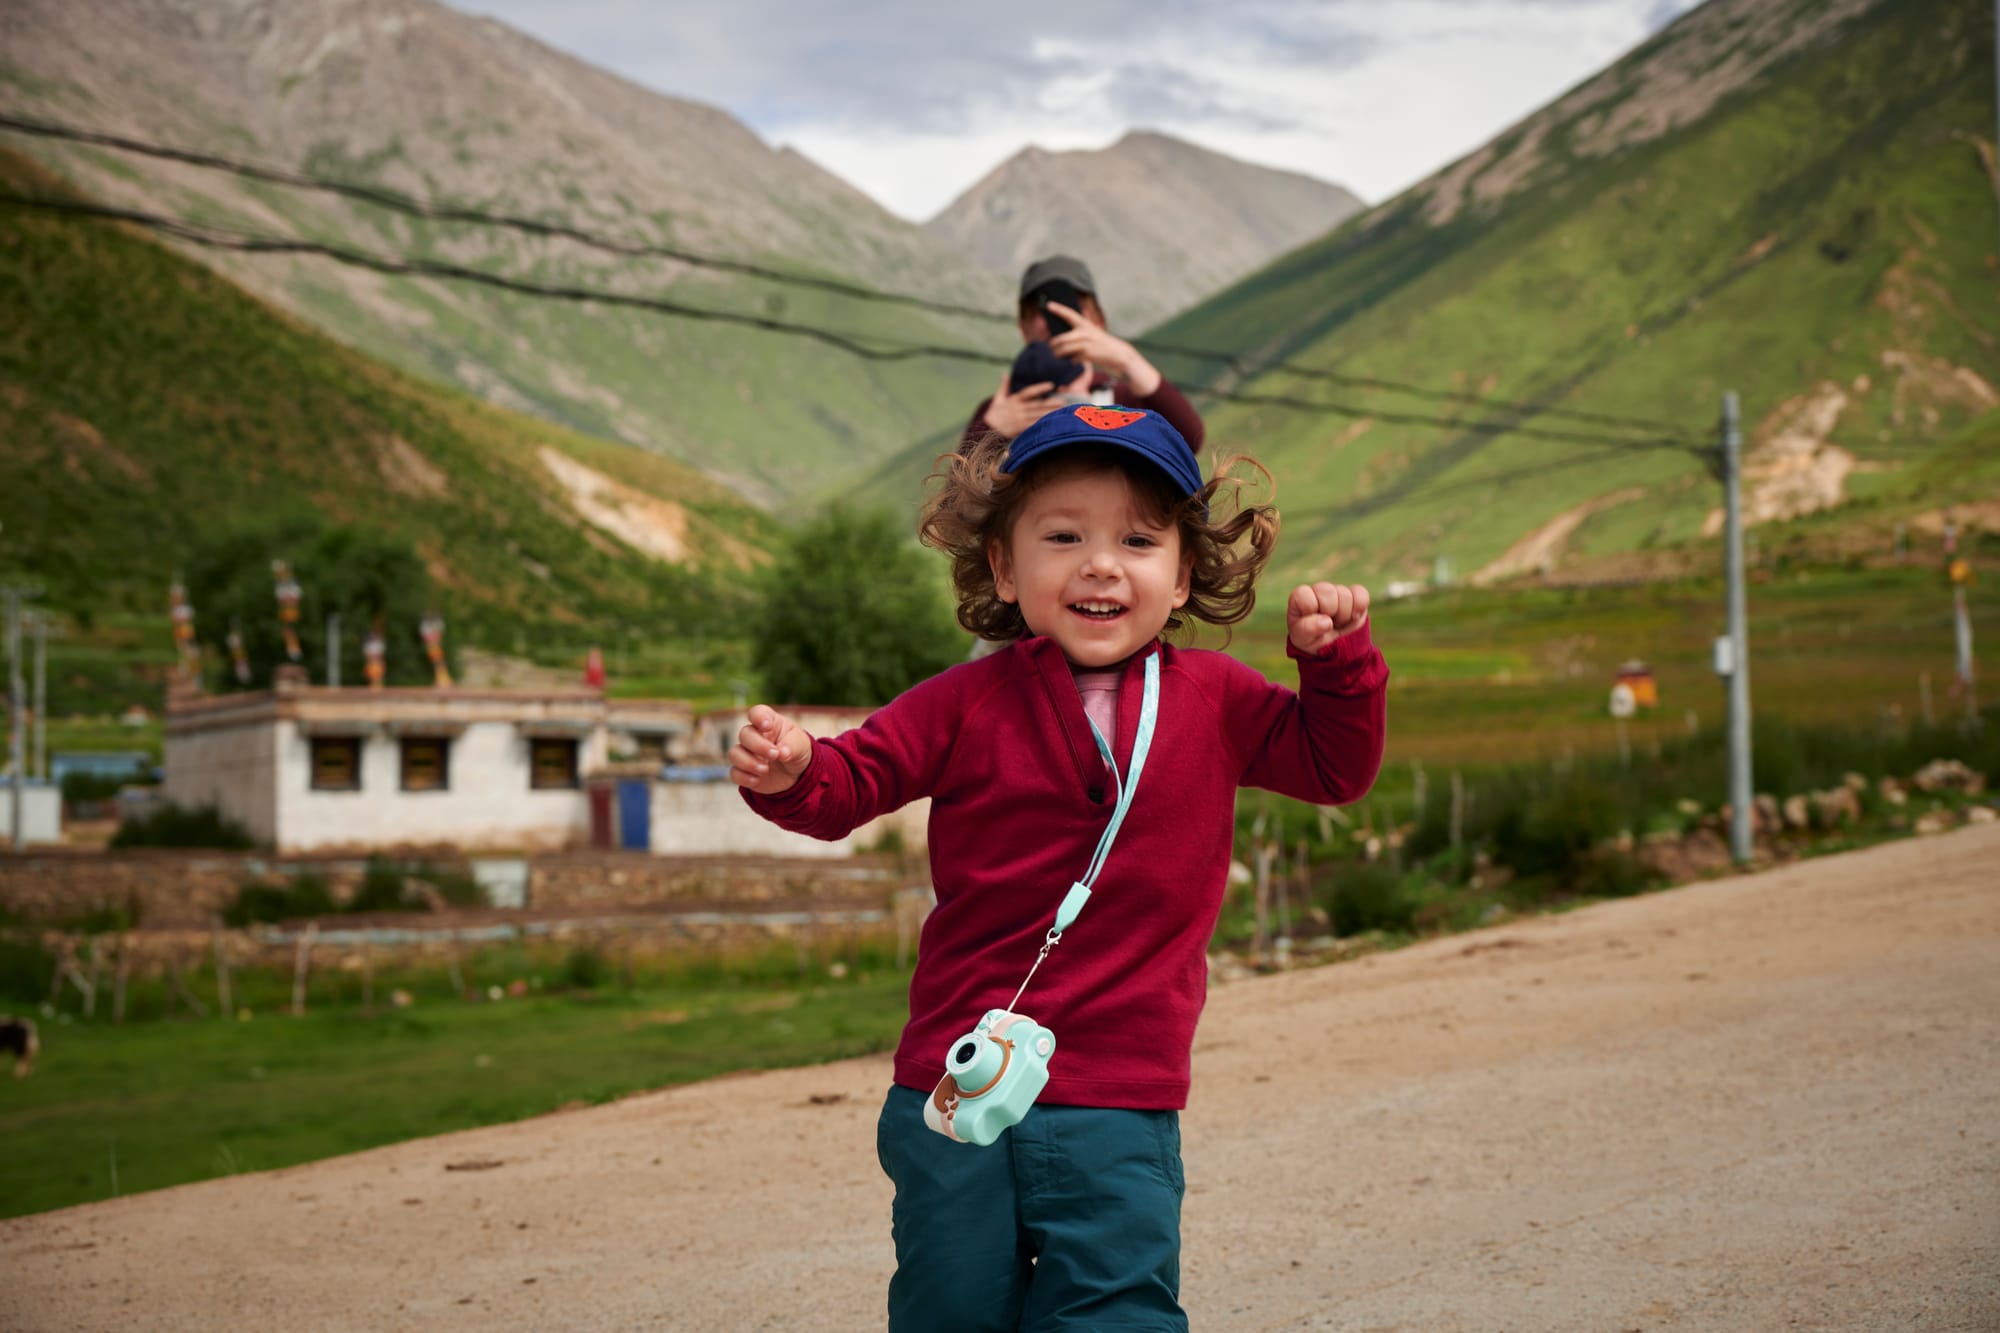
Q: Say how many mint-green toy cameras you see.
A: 1